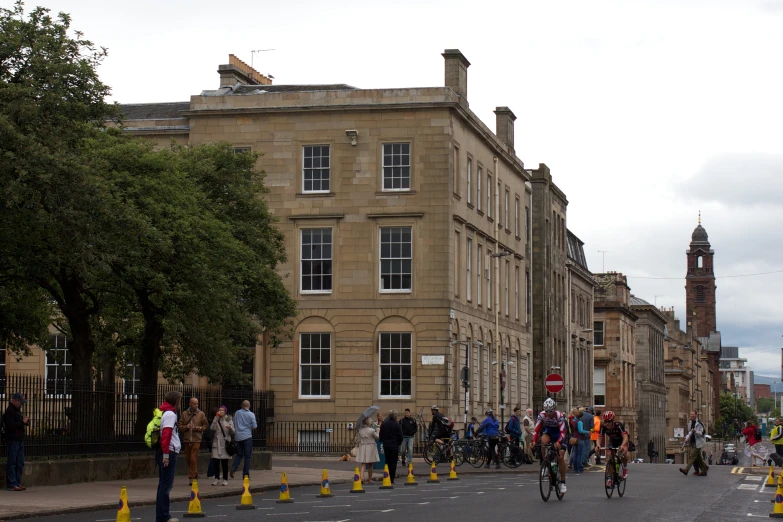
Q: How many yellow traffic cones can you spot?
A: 13